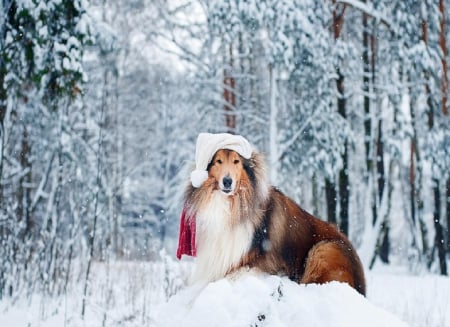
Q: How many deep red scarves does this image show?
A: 1